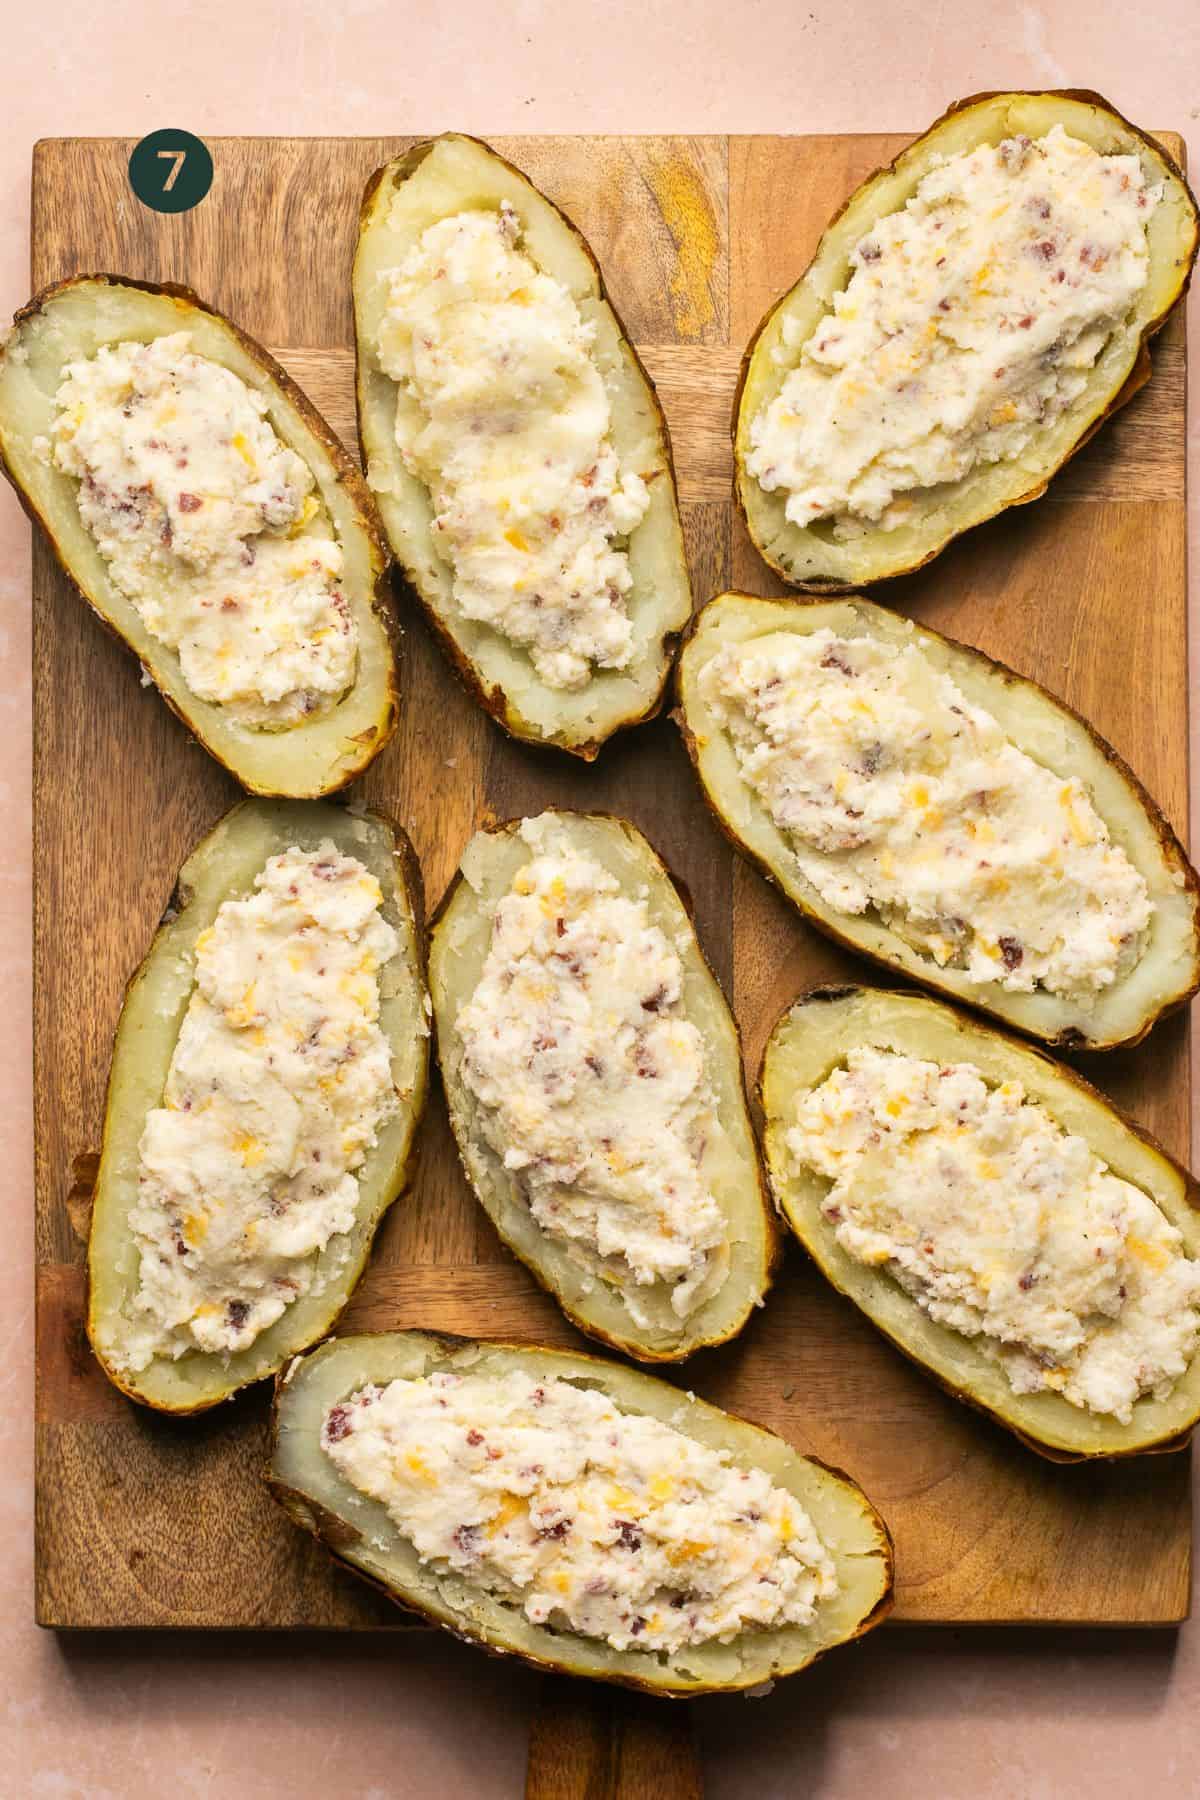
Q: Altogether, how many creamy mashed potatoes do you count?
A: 8